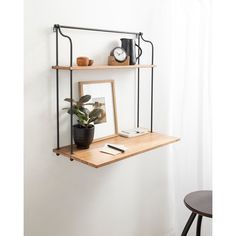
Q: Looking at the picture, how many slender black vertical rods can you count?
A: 4